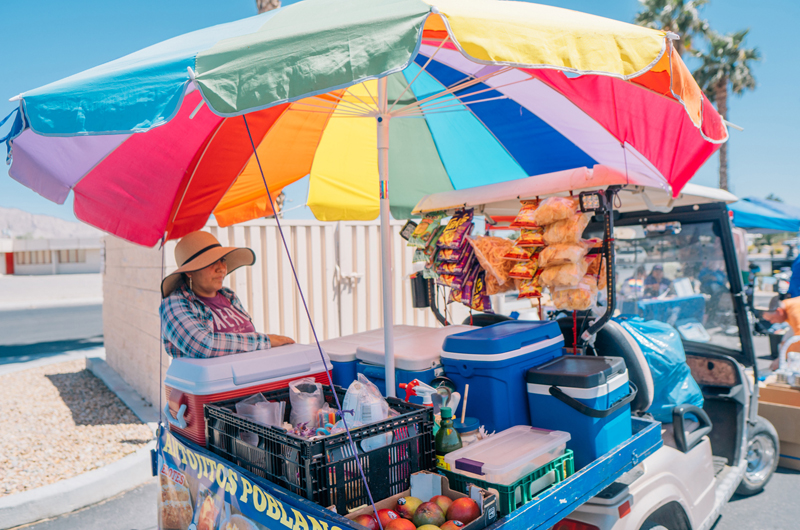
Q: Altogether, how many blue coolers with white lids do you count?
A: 2